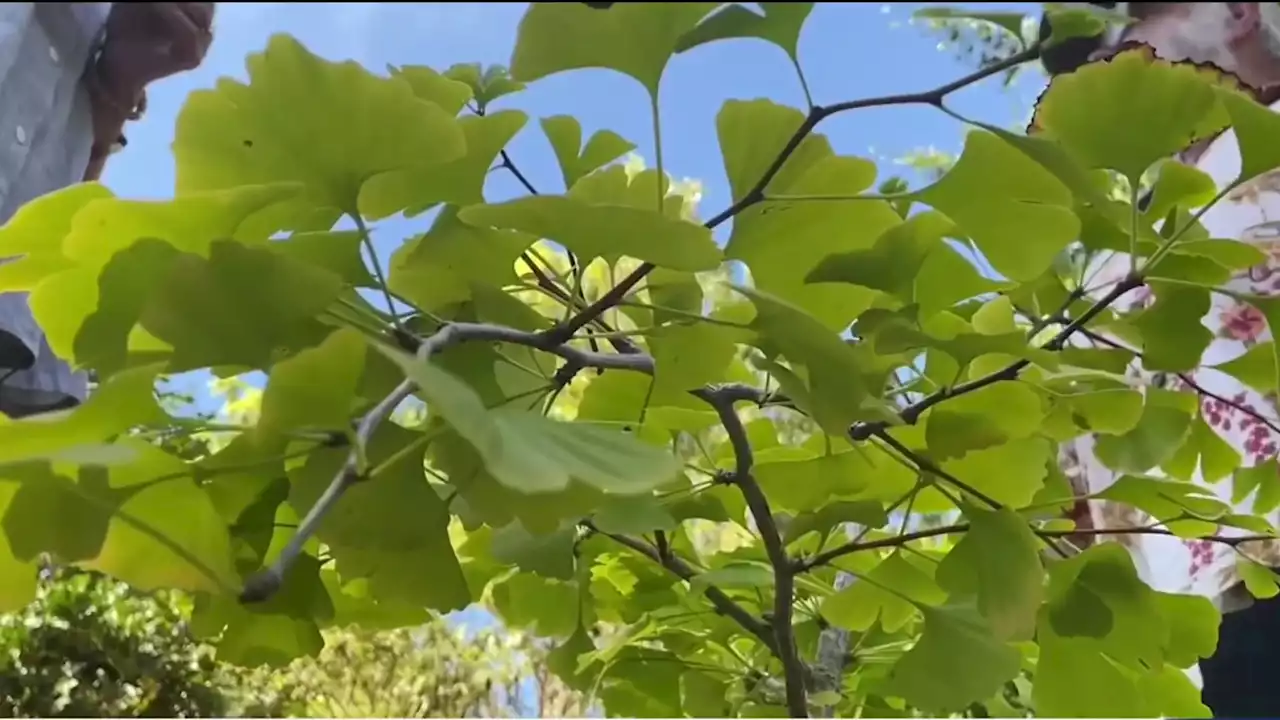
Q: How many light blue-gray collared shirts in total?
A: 1